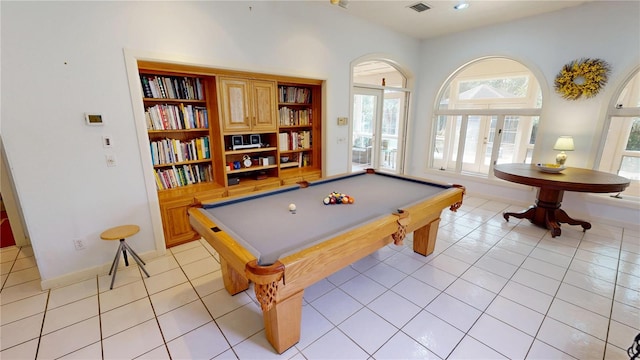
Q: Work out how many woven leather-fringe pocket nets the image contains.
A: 3